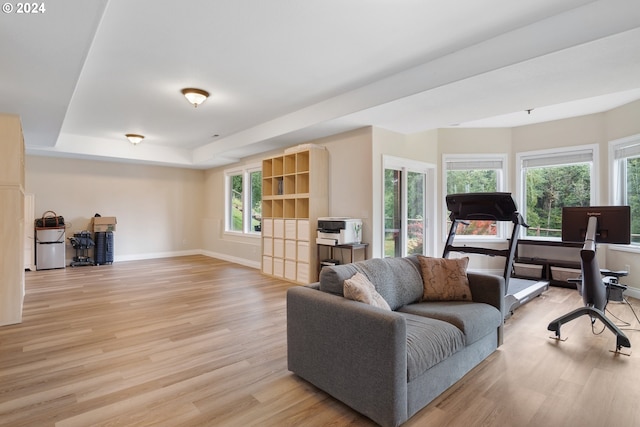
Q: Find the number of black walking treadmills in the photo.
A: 1